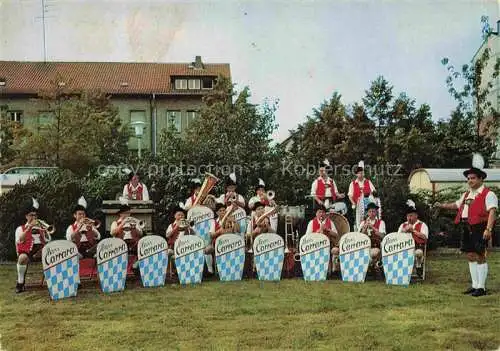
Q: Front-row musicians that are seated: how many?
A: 9